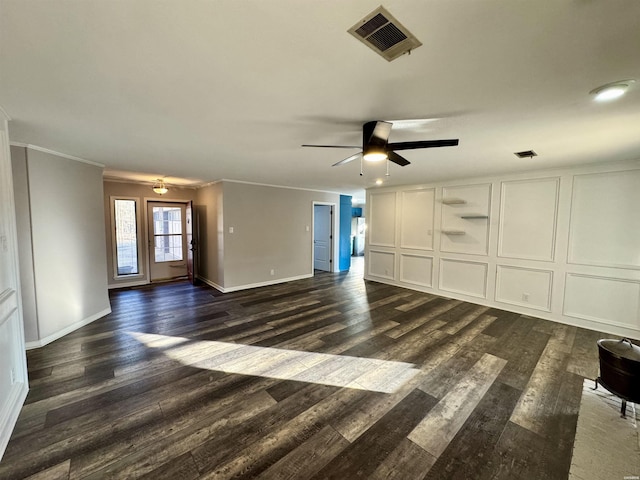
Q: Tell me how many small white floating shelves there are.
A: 3